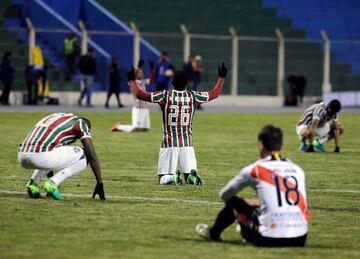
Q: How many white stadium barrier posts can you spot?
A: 7